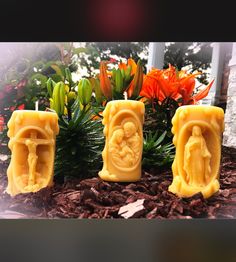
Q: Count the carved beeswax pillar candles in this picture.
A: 3